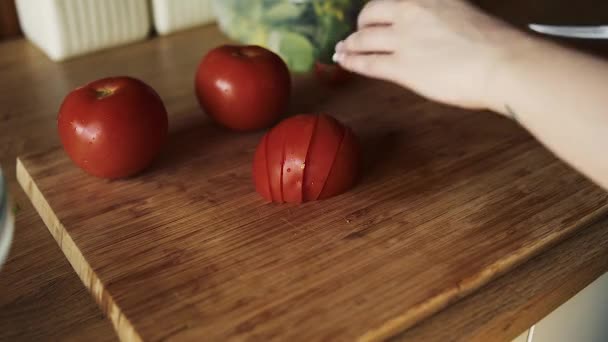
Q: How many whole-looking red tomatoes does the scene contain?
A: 2